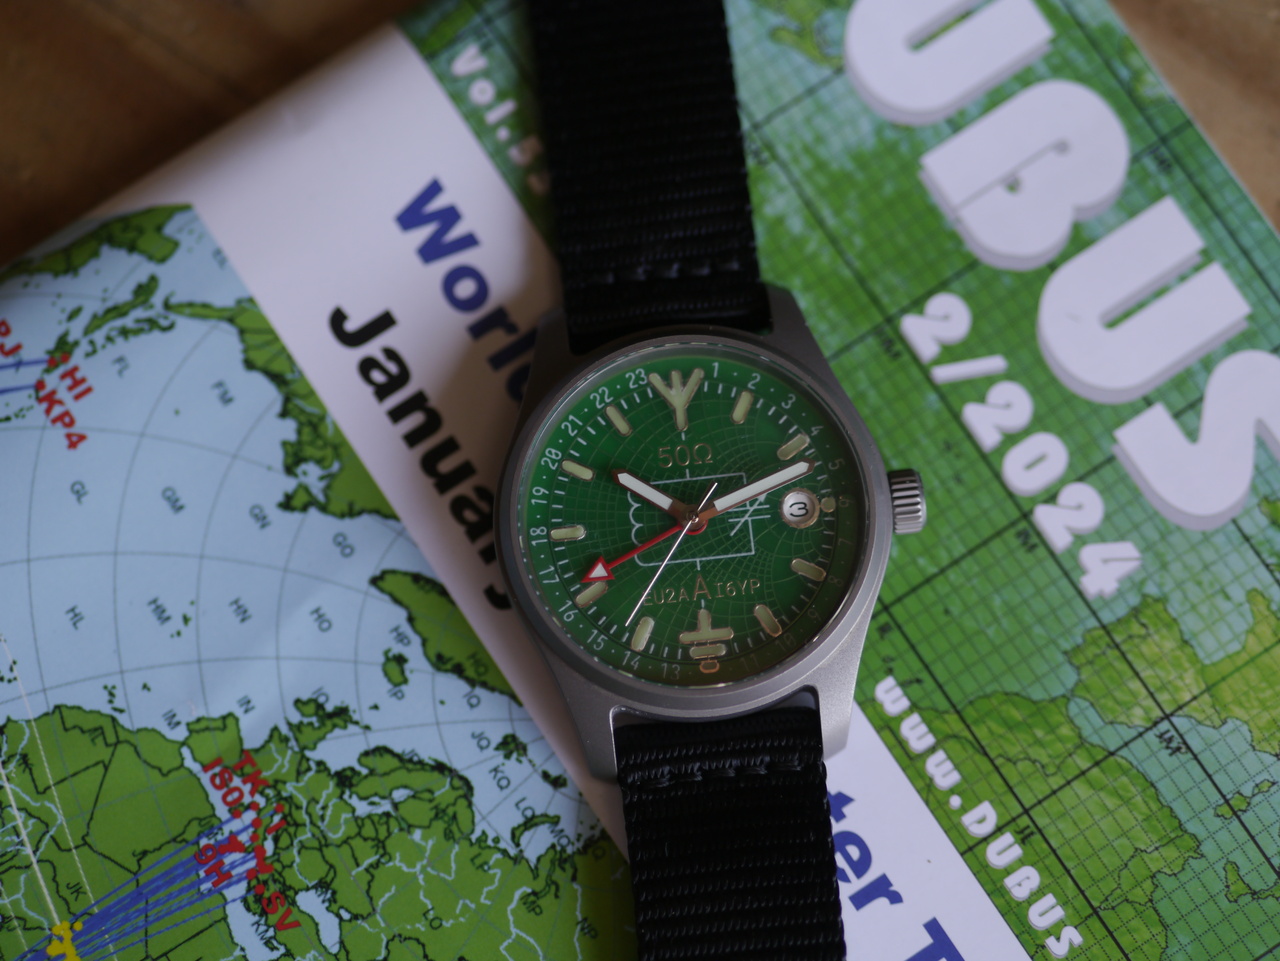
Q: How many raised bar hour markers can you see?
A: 9